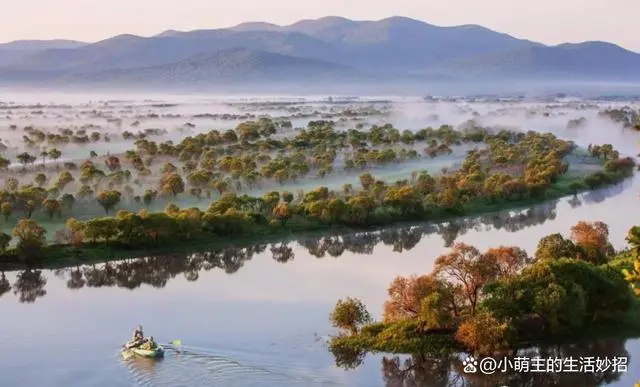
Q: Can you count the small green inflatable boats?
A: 1